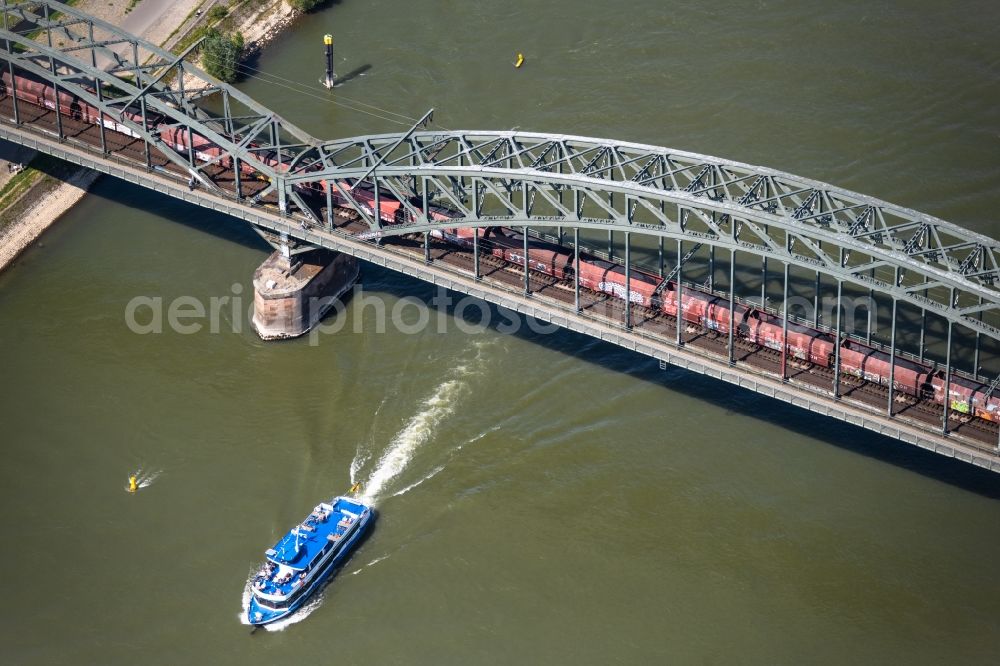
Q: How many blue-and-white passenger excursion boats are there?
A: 1